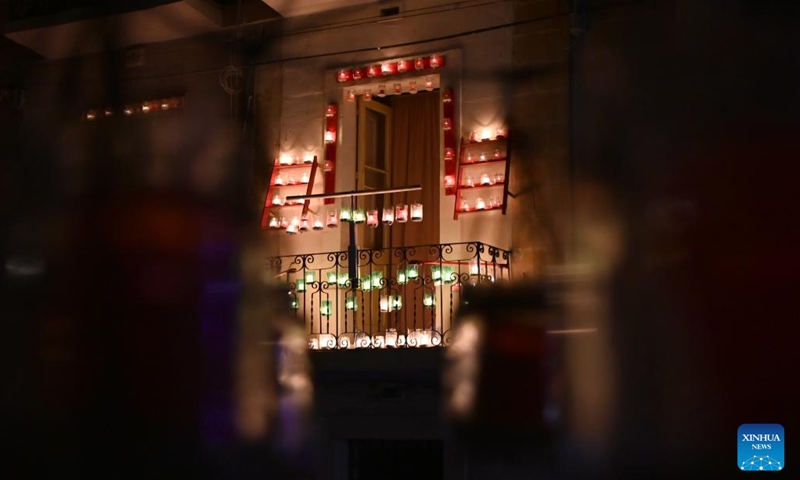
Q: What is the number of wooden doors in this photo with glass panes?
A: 1